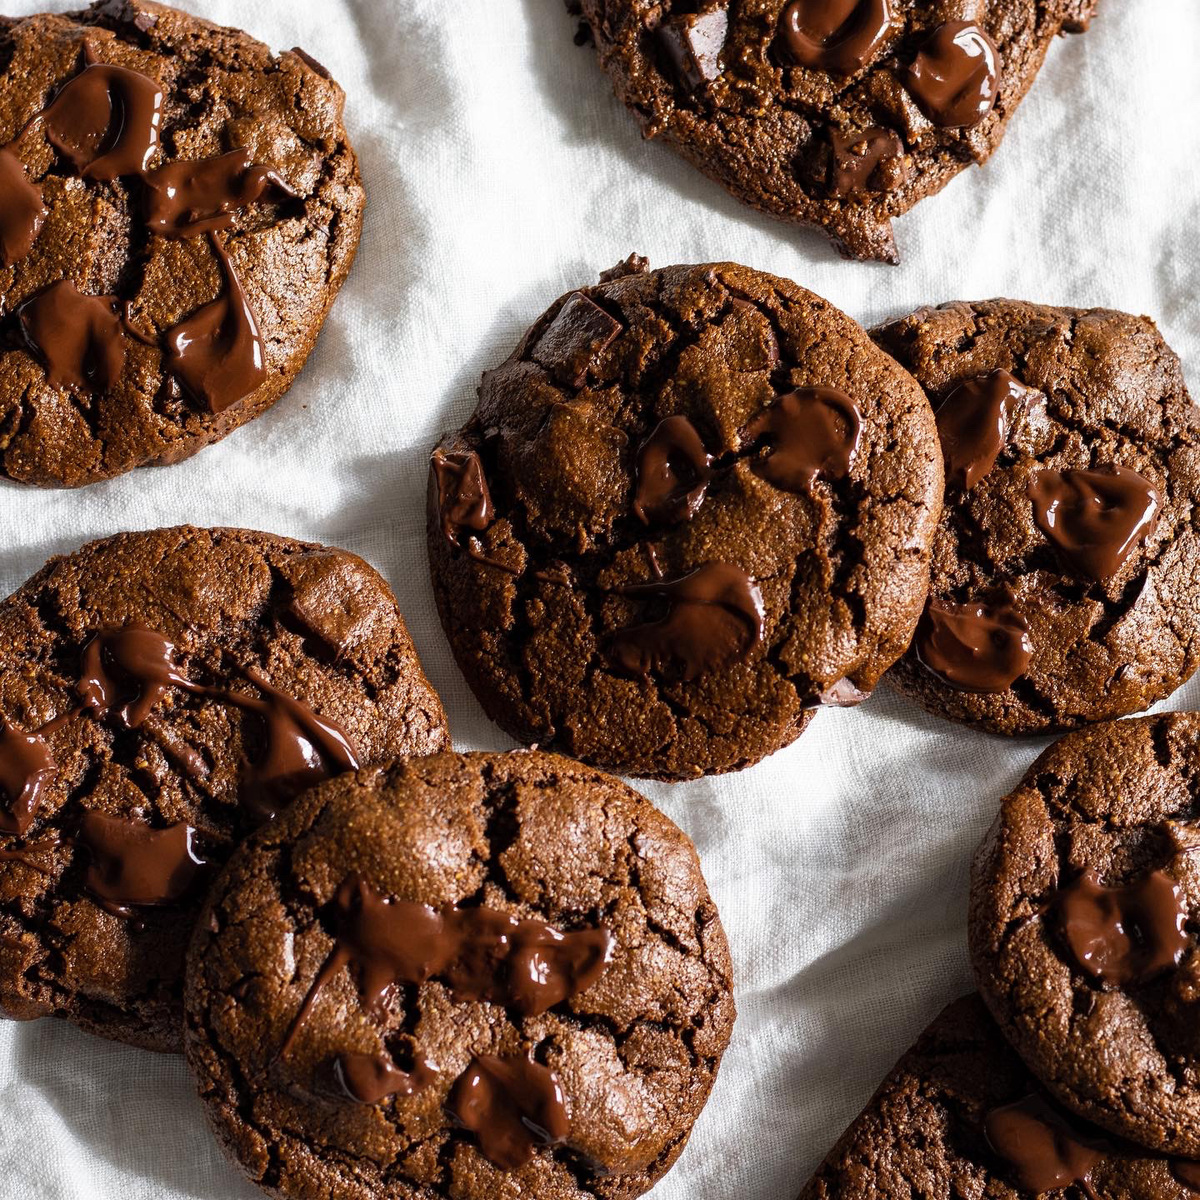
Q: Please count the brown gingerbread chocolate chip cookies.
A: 8